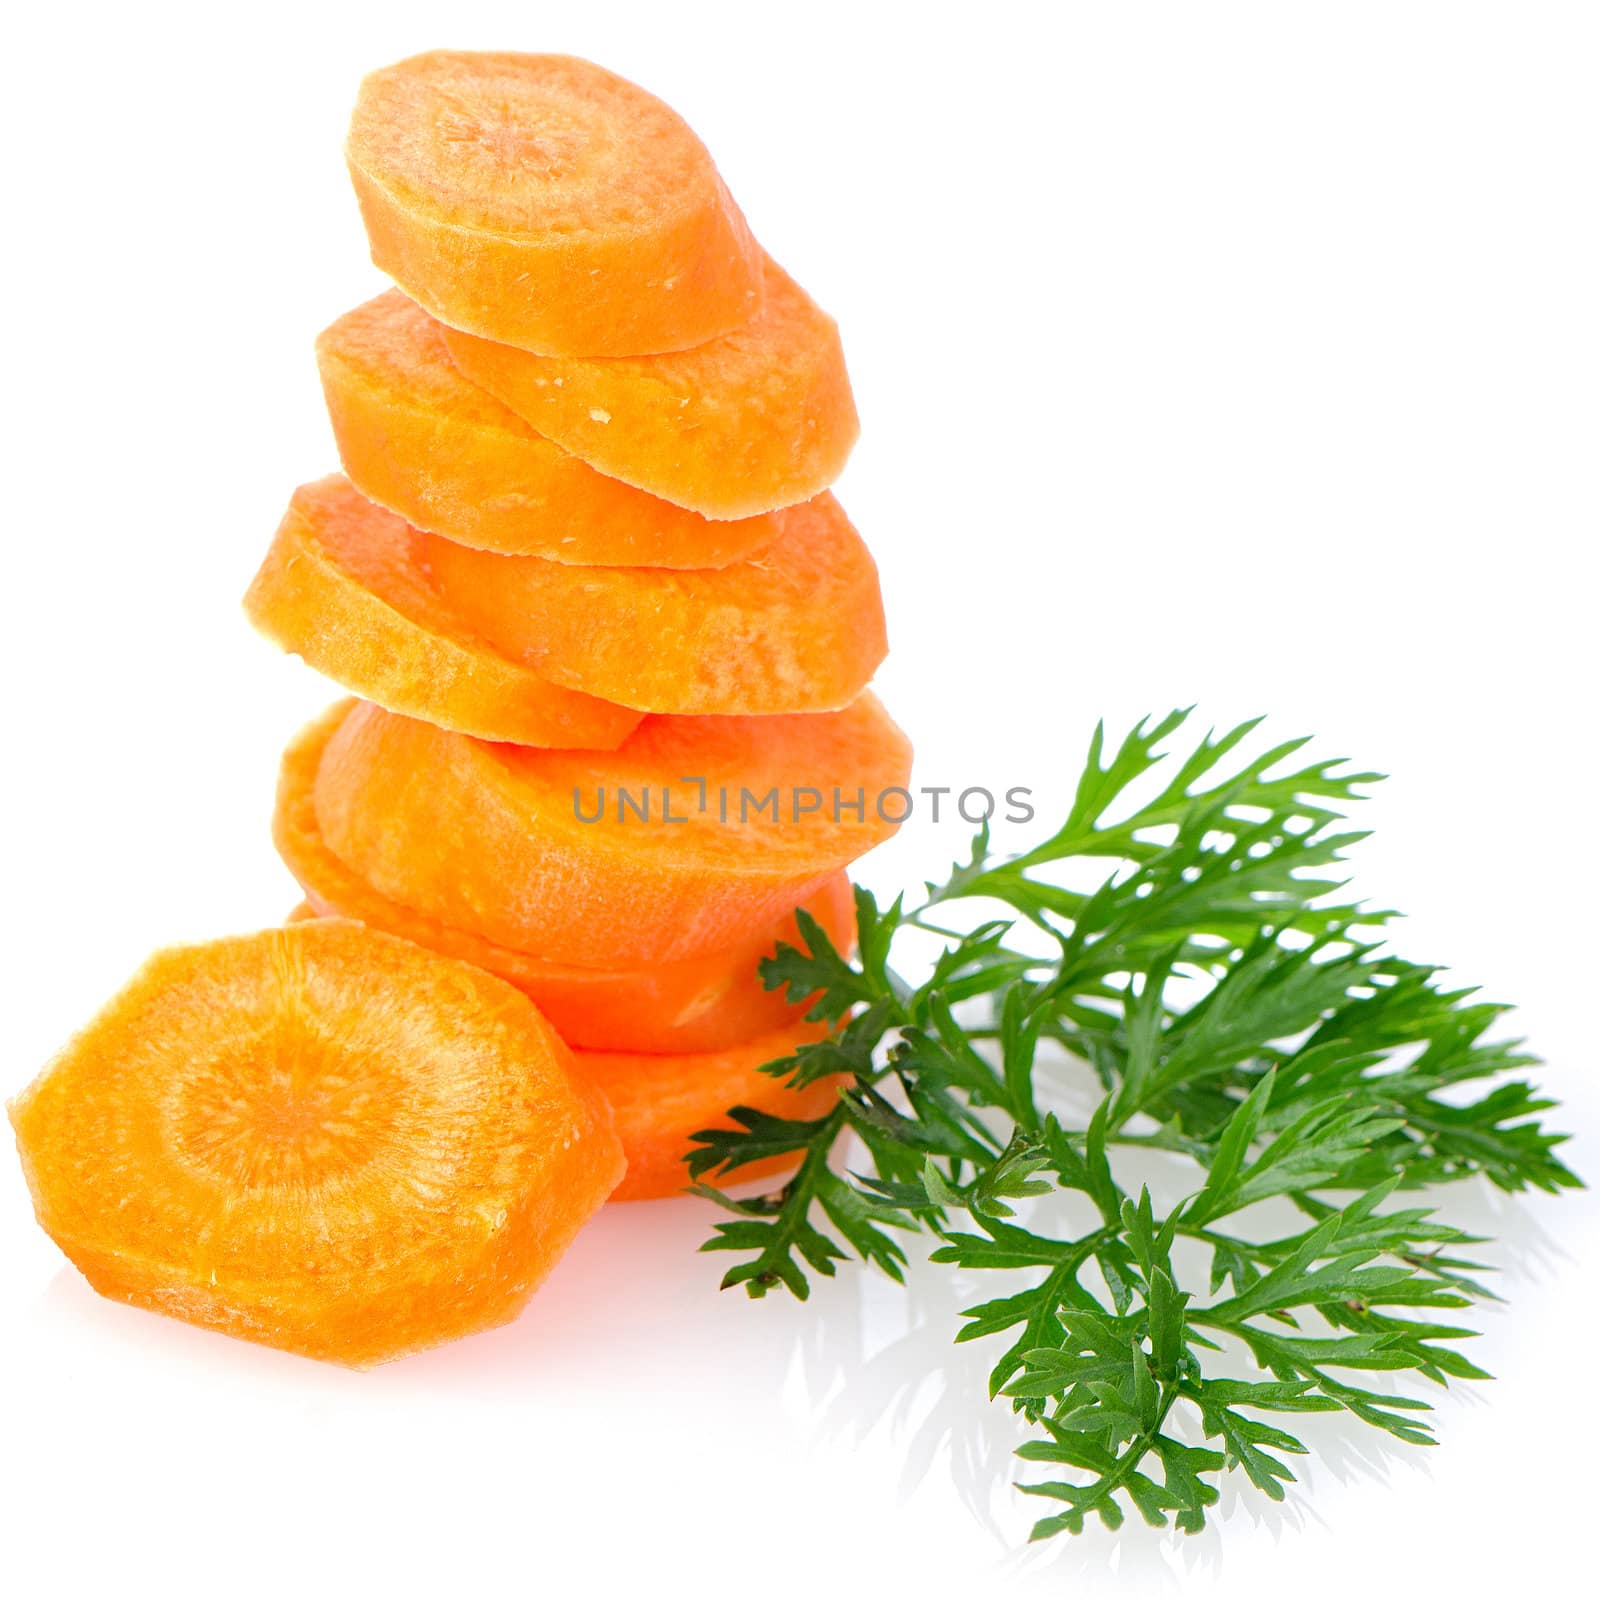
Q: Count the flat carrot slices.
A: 9